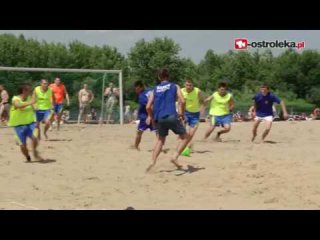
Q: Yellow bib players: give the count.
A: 4